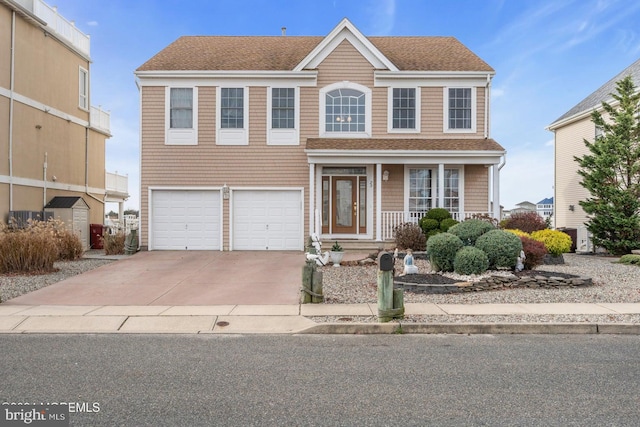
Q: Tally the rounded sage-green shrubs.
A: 4